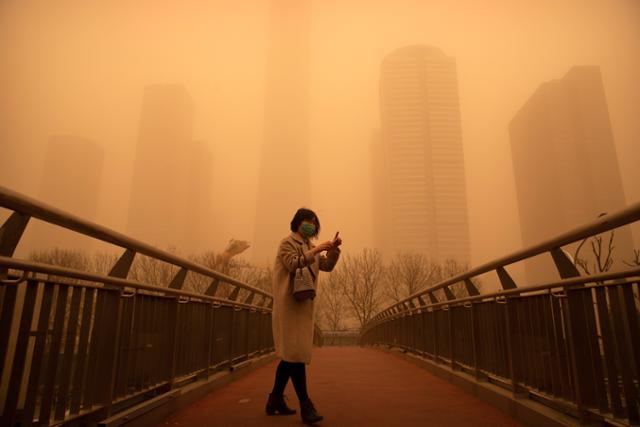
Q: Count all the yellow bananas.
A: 0